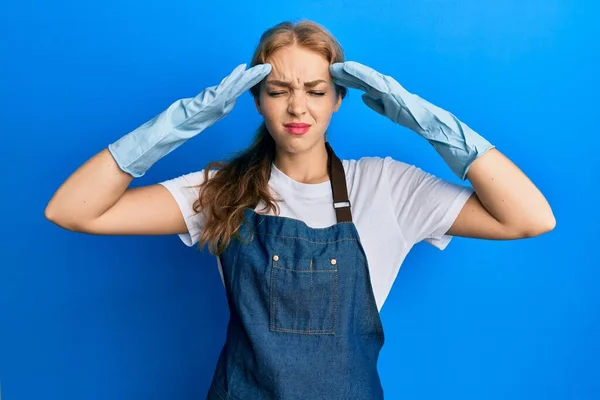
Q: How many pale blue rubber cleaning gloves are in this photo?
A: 2